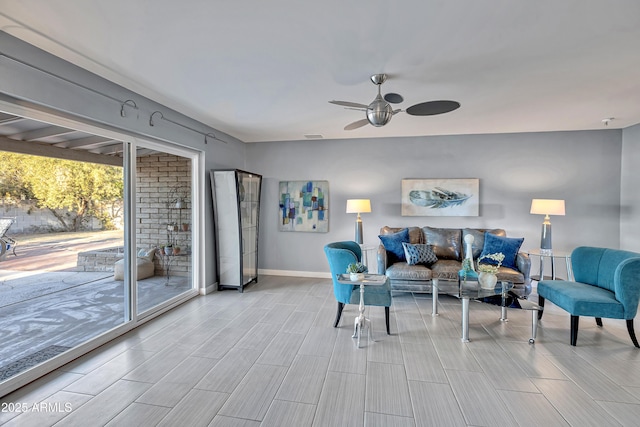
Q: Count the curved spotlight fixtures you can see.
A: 3